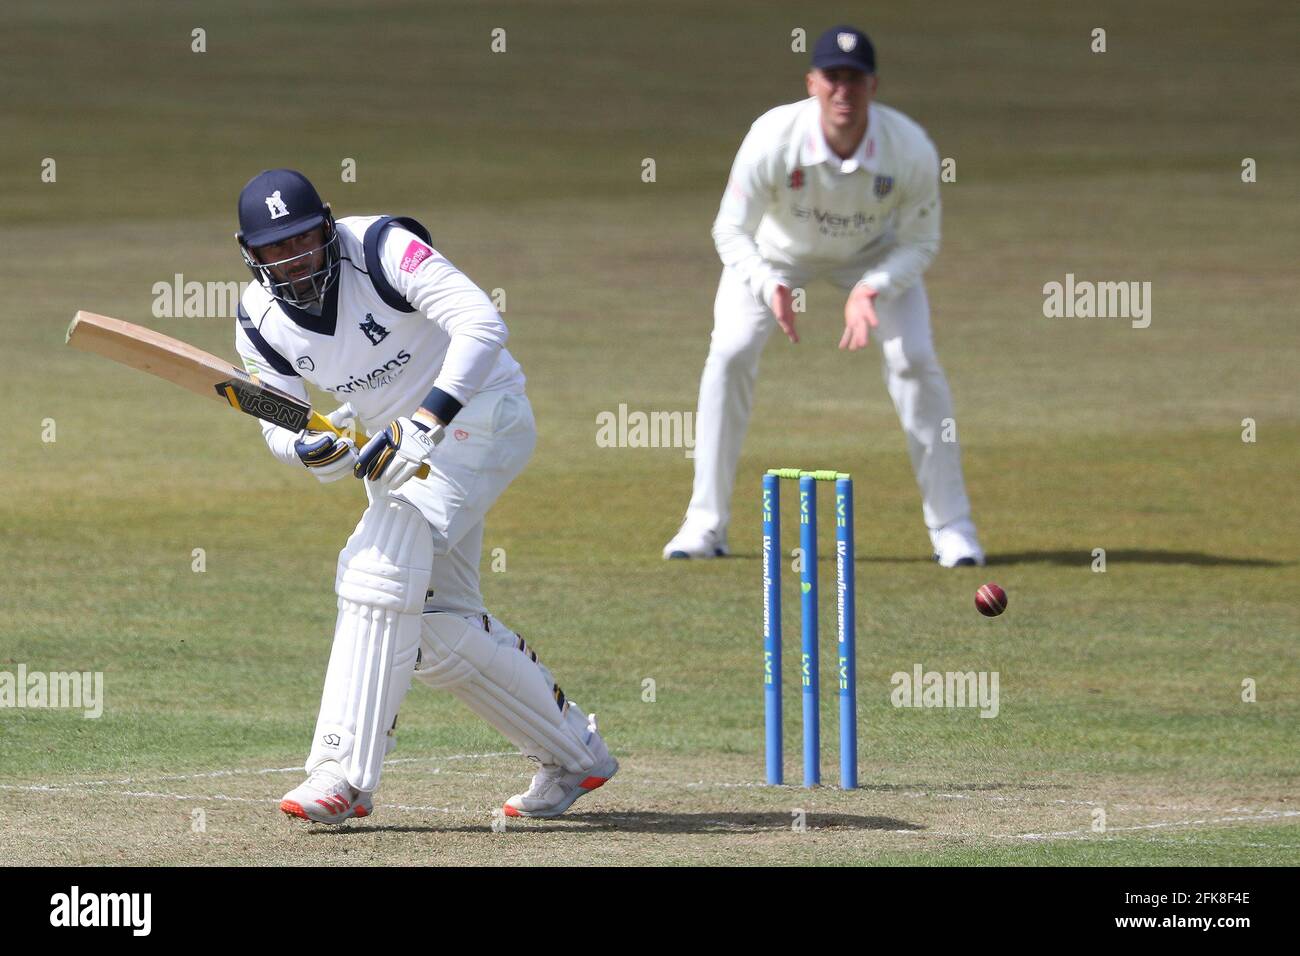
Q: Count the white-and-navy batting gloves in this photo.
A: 2